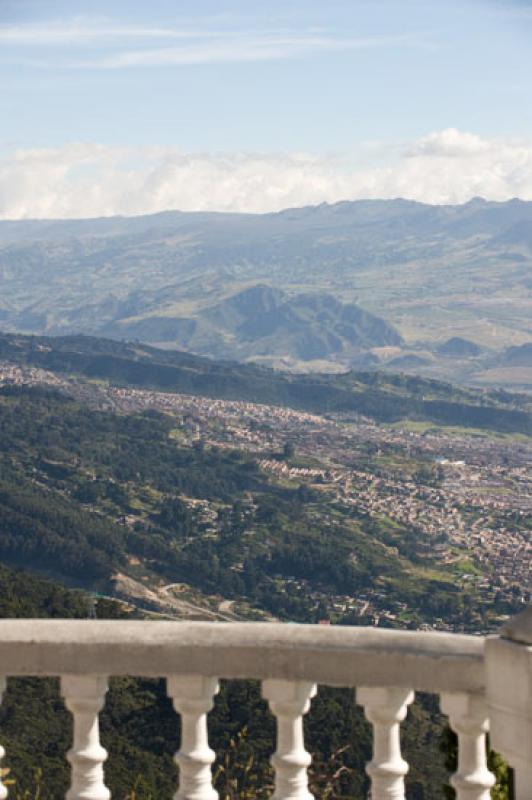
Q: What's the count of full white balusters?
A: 5